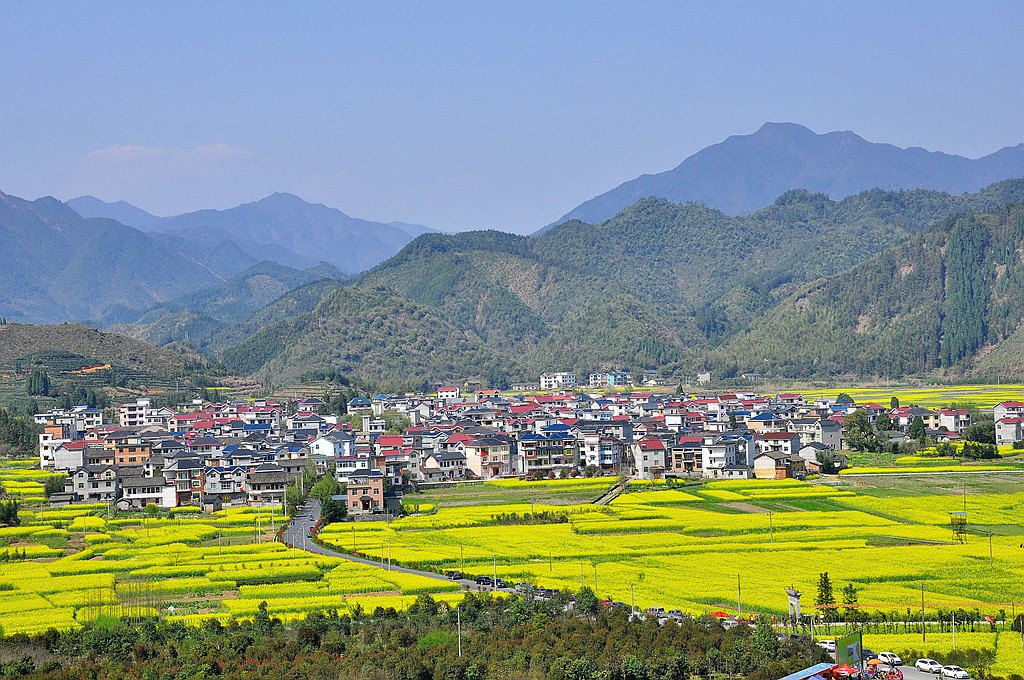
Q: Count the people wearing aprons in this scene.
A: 0